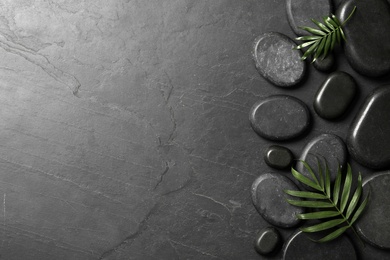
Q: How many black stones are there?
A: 13